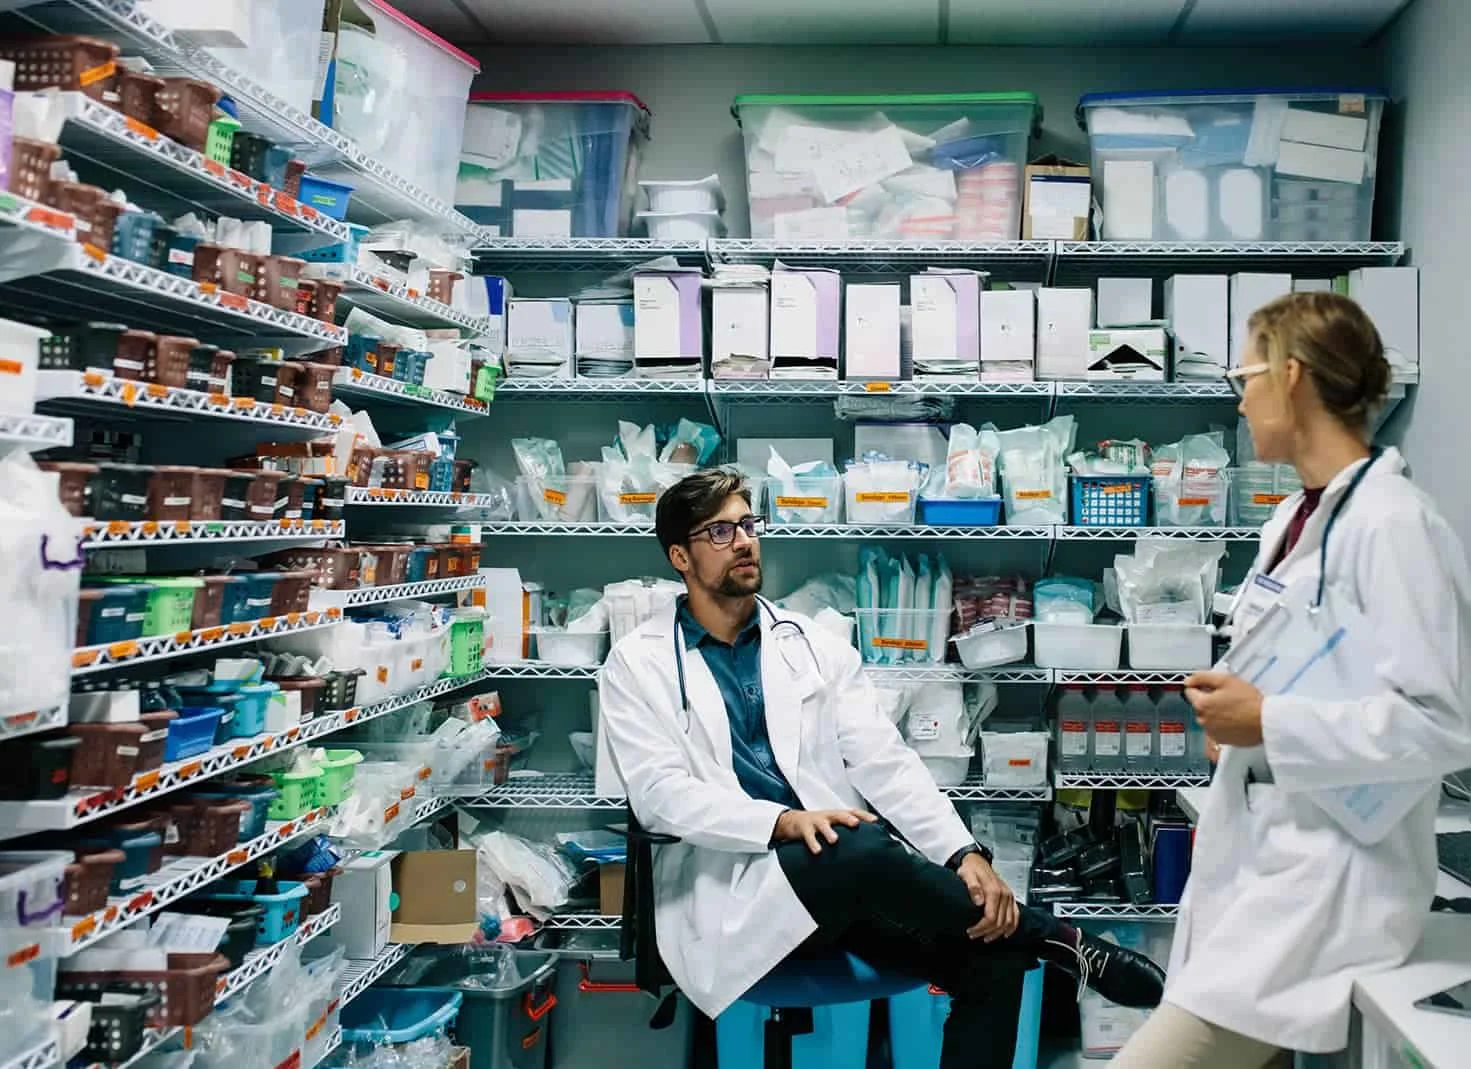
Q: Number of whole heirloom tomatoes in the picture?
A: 0